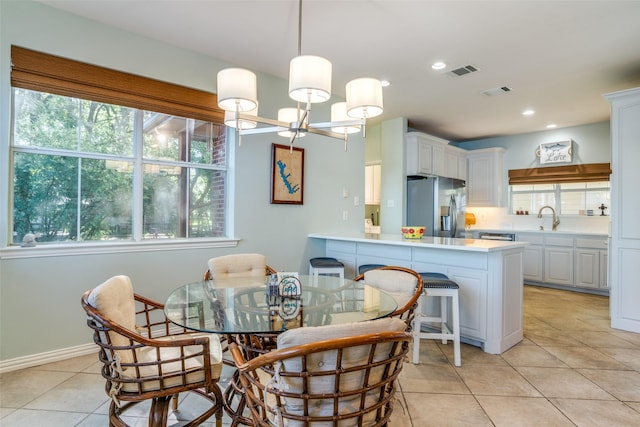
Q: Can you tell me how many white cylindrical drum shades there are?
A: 6